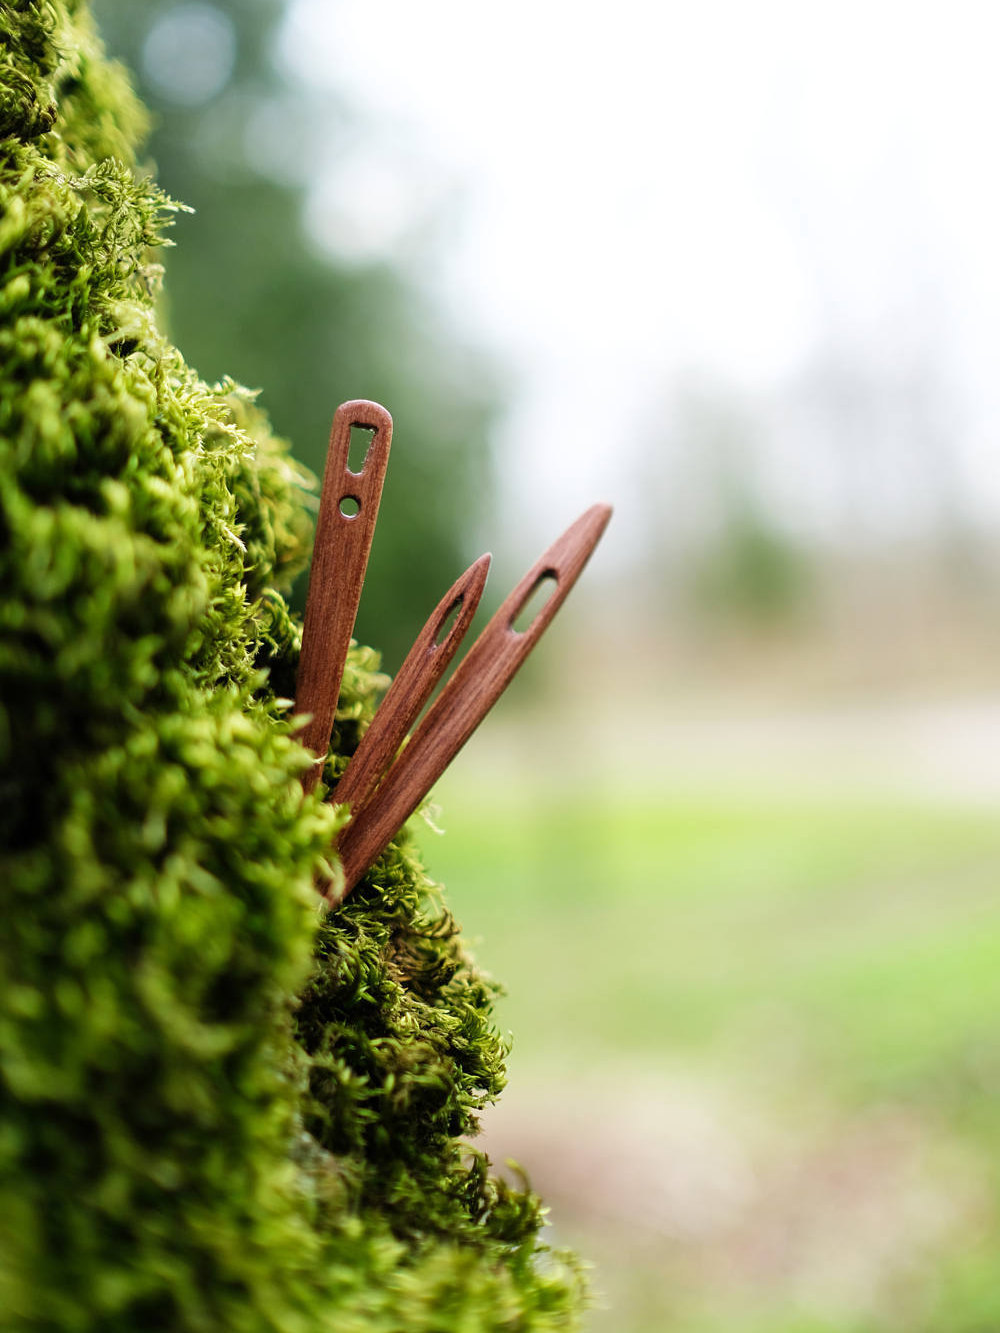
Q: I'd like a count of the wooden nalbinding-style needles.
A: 3